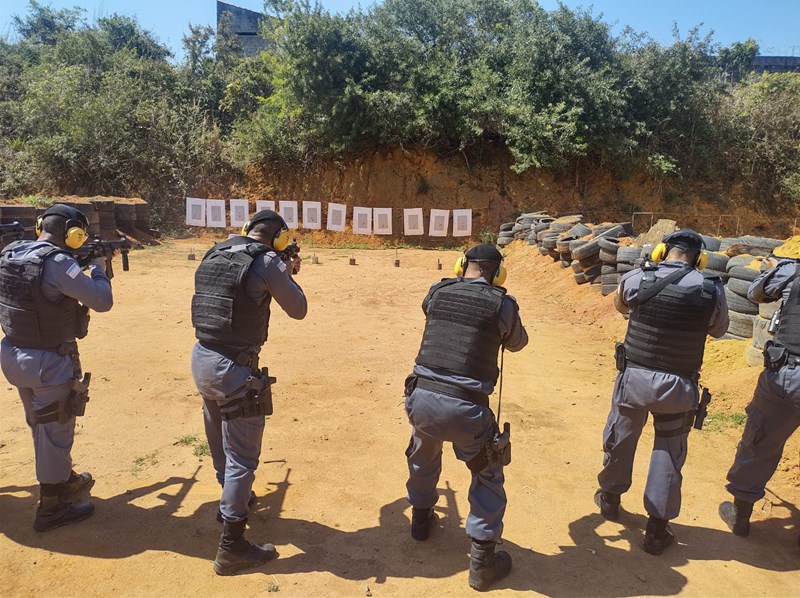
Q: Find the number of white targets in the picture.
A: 12